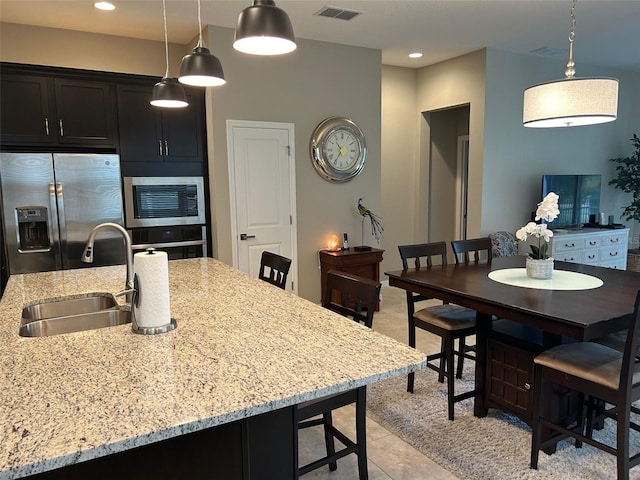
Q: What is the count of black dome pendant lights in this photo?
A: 3